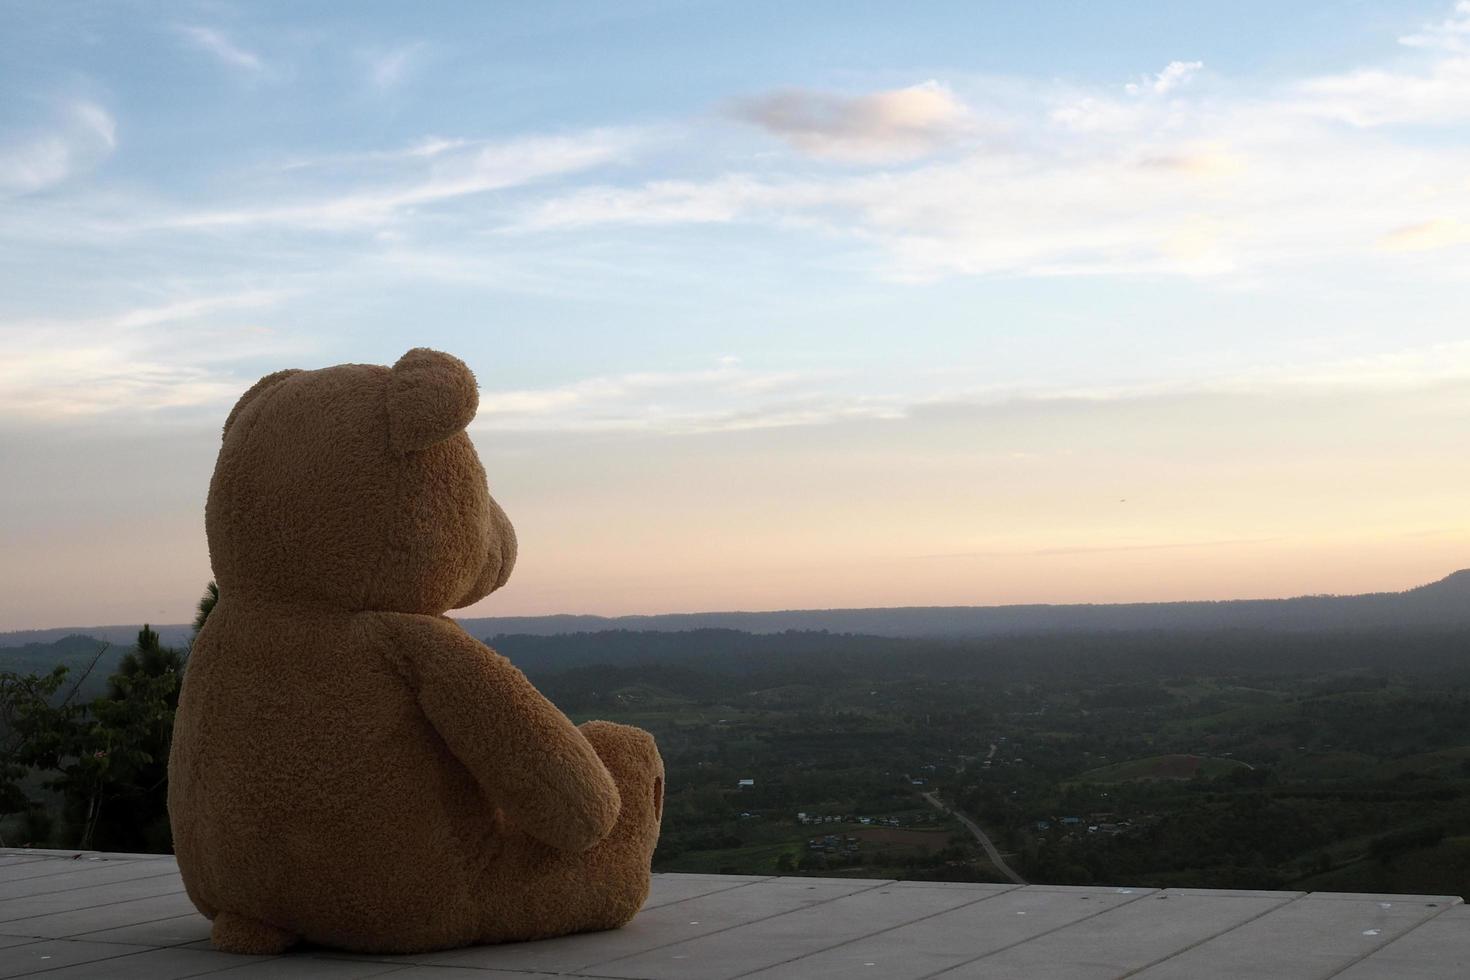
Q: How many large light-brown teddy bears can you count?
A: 1